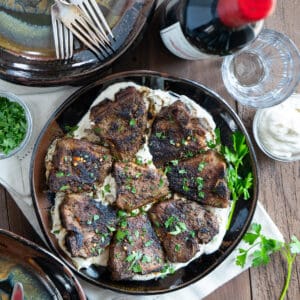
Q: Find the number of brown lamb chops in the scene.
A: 8